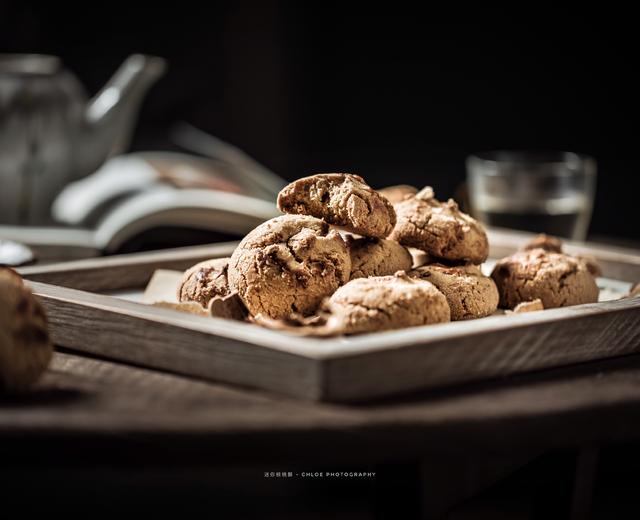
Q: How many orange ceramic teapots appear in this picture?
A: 0